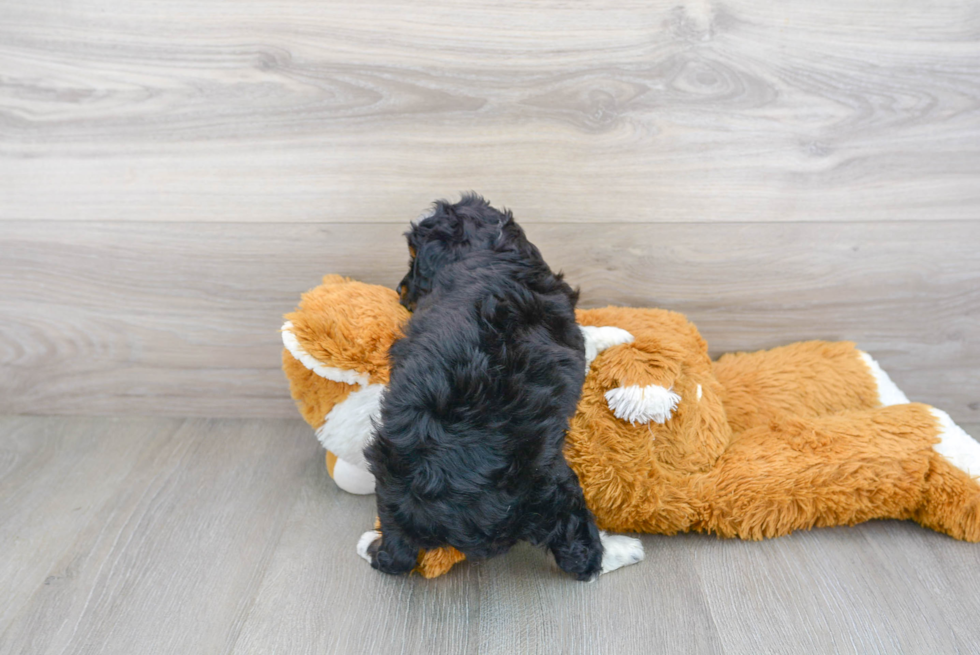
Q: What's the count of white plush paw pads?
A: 2